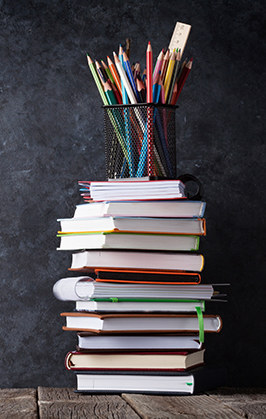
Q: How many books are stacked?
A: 12